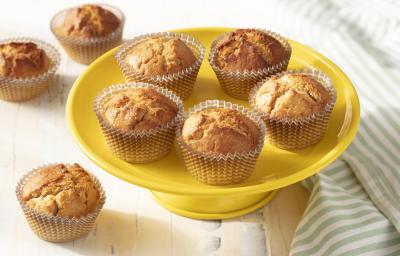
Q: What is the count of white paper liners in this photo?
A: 8